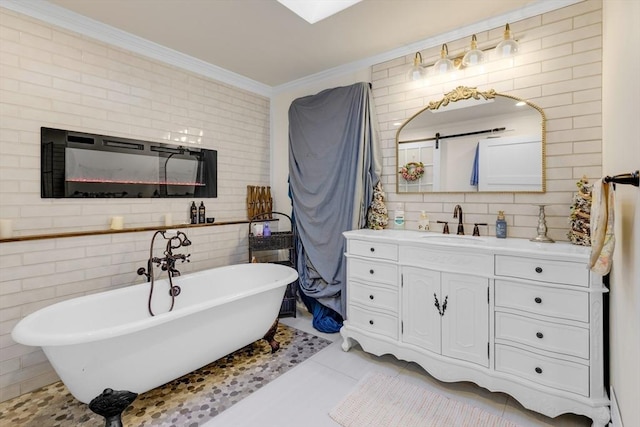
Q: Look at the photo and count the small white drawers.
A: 8